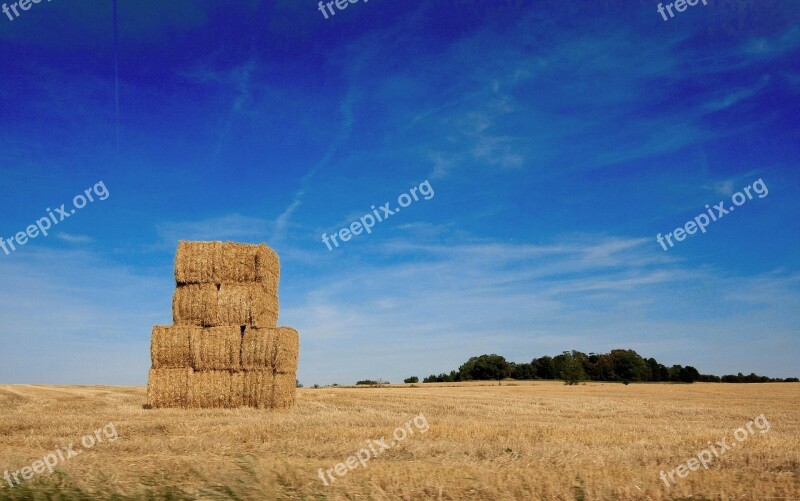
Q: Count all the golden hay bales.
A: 10